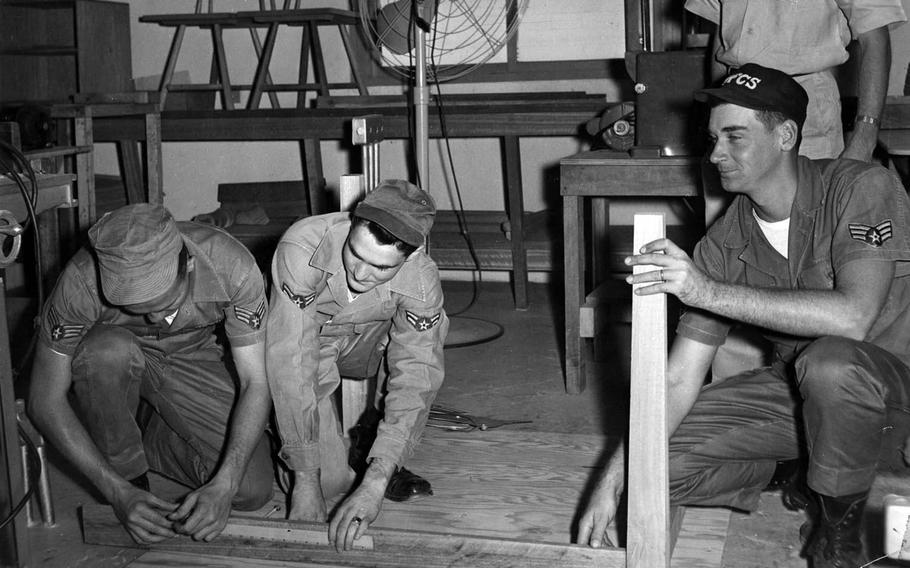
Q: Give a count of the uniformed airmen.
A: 3